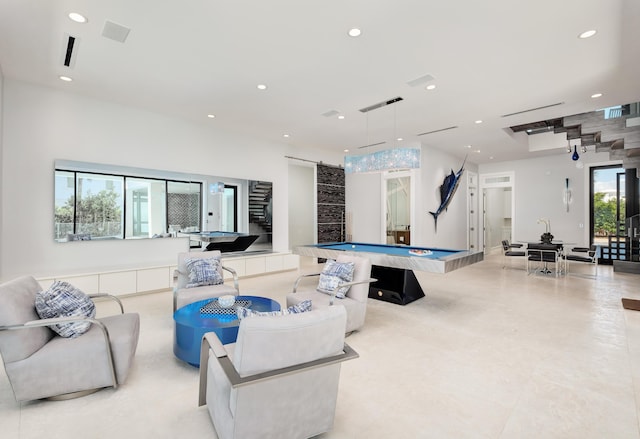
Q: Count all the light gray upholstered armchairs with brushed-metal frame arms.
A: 4